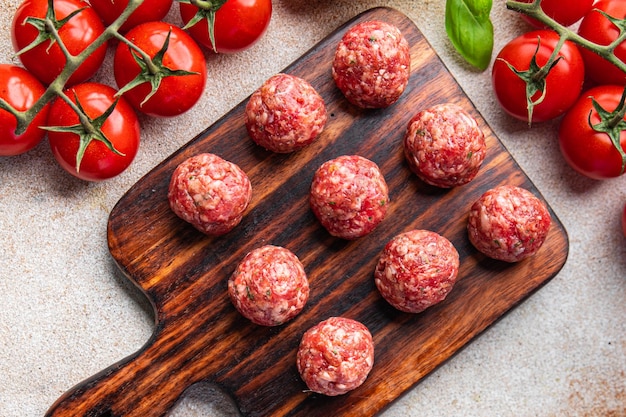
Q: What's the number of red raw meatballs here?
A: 9